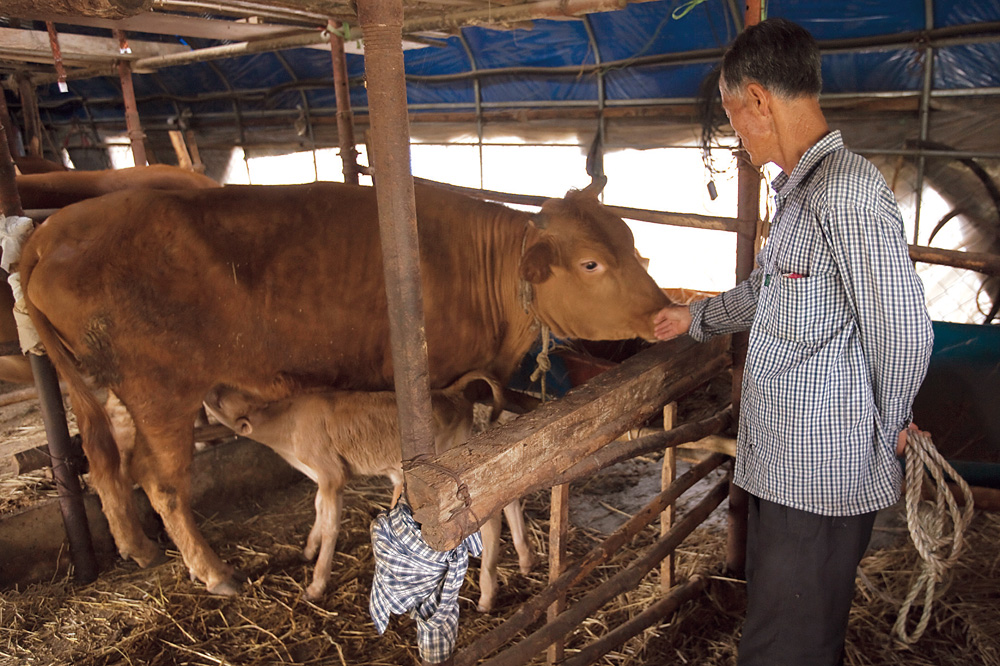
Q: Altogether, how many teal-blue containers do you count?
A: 1